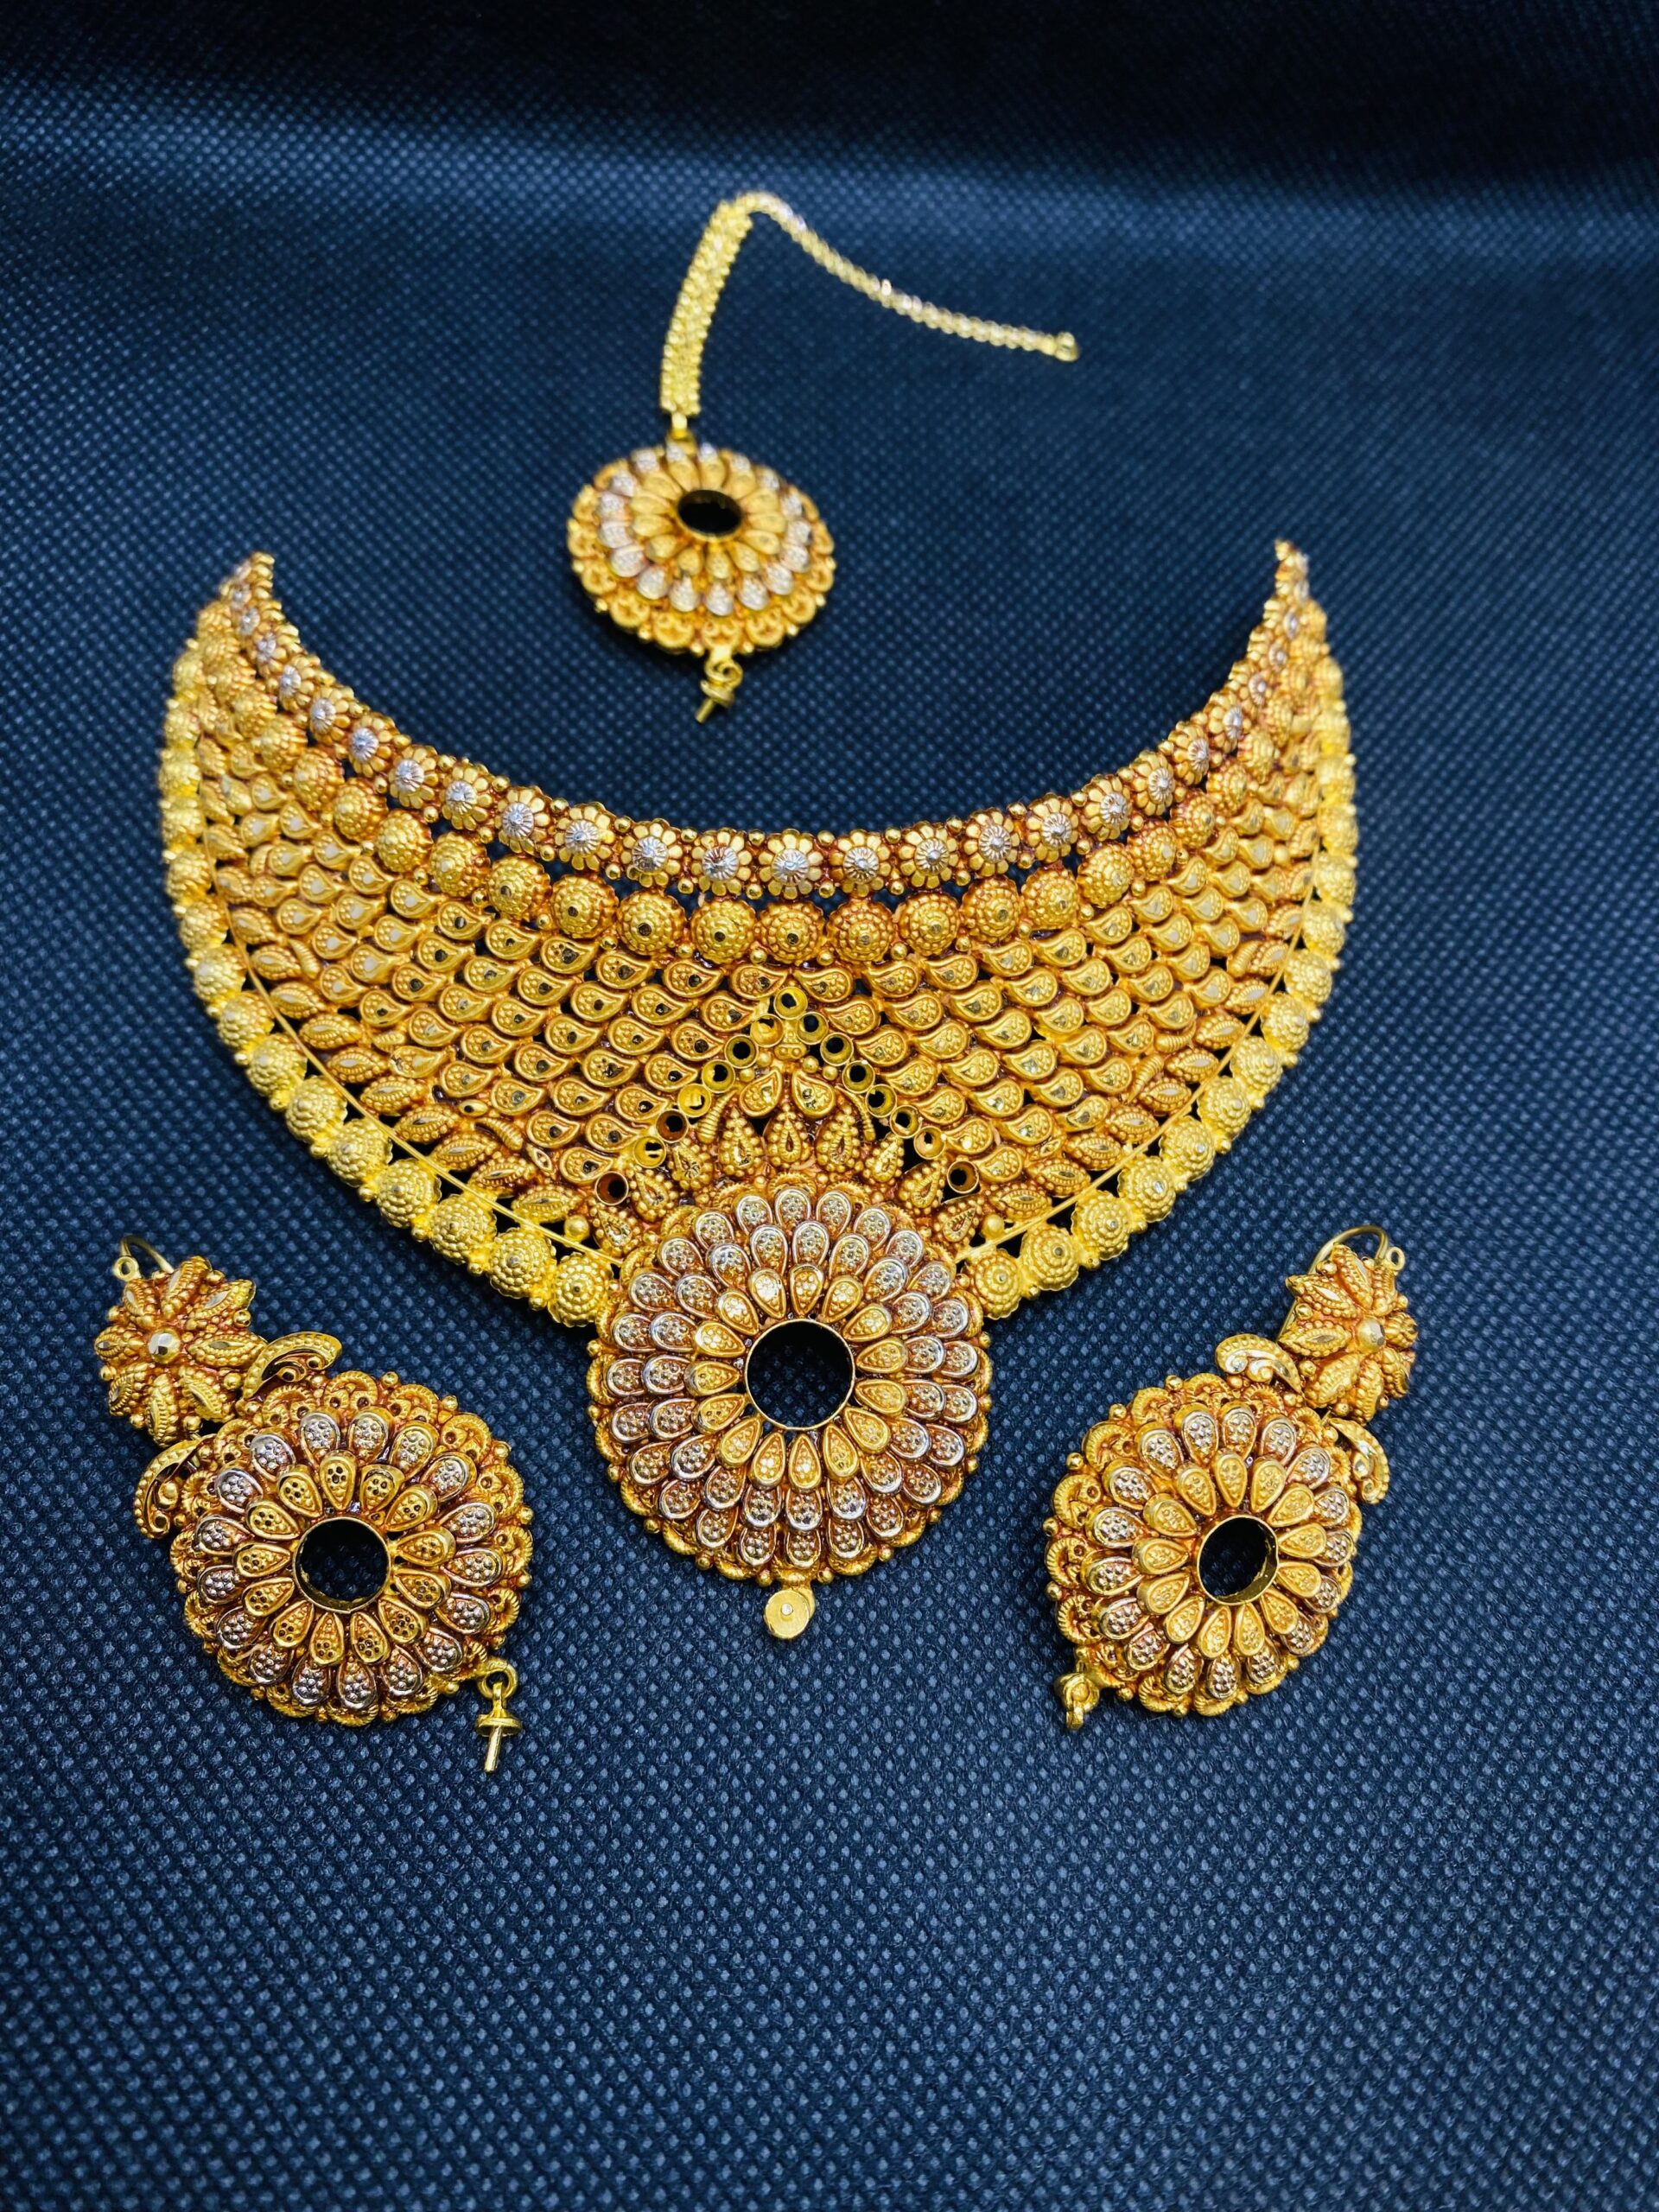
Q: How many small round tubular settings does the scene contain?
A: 15